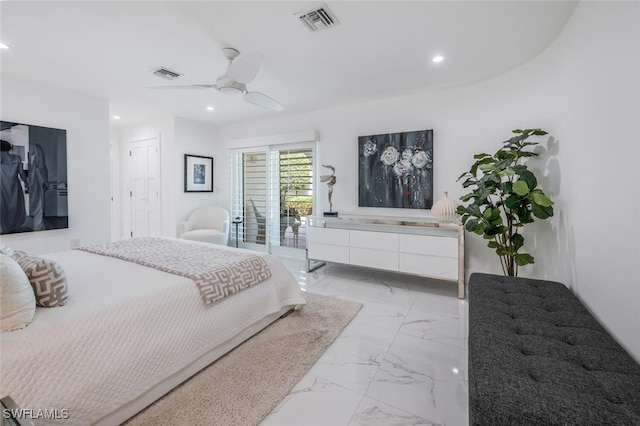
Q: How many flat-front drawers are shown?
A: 6